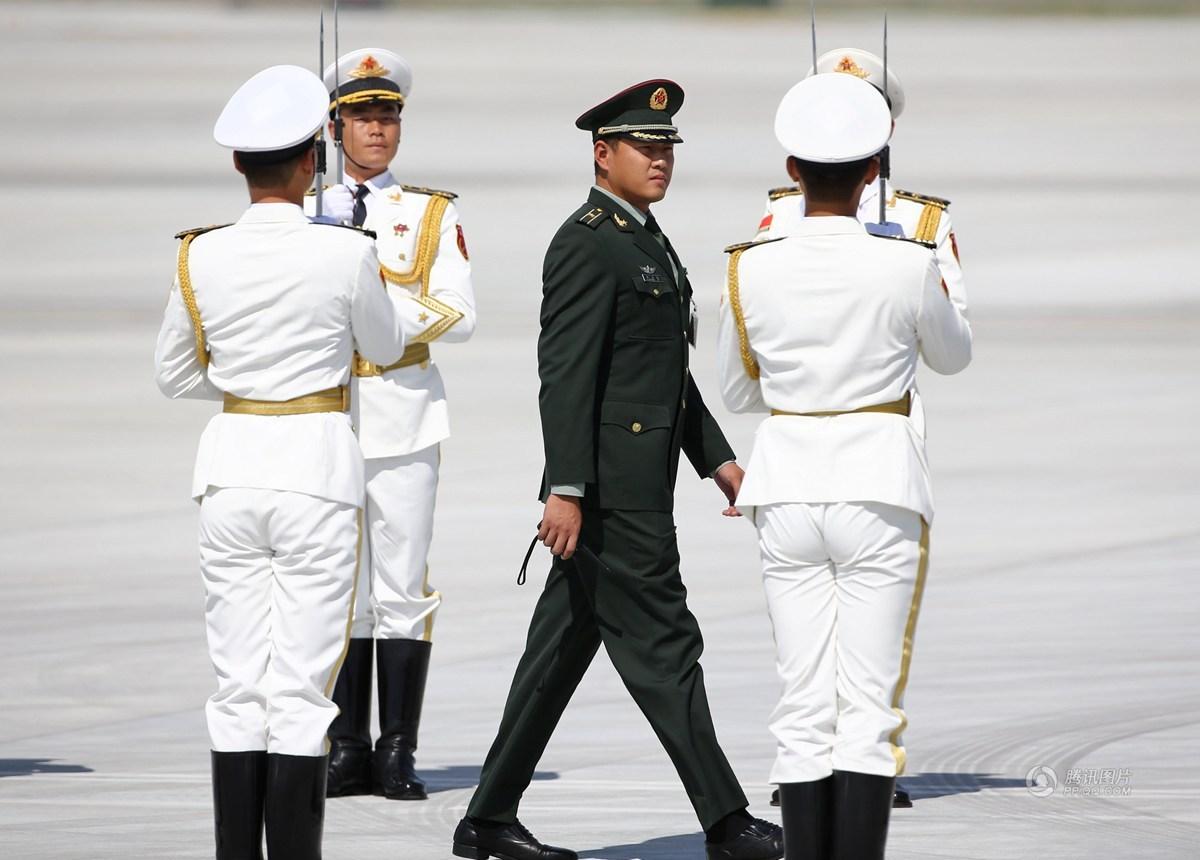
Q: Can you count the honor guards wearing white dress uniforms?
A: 4